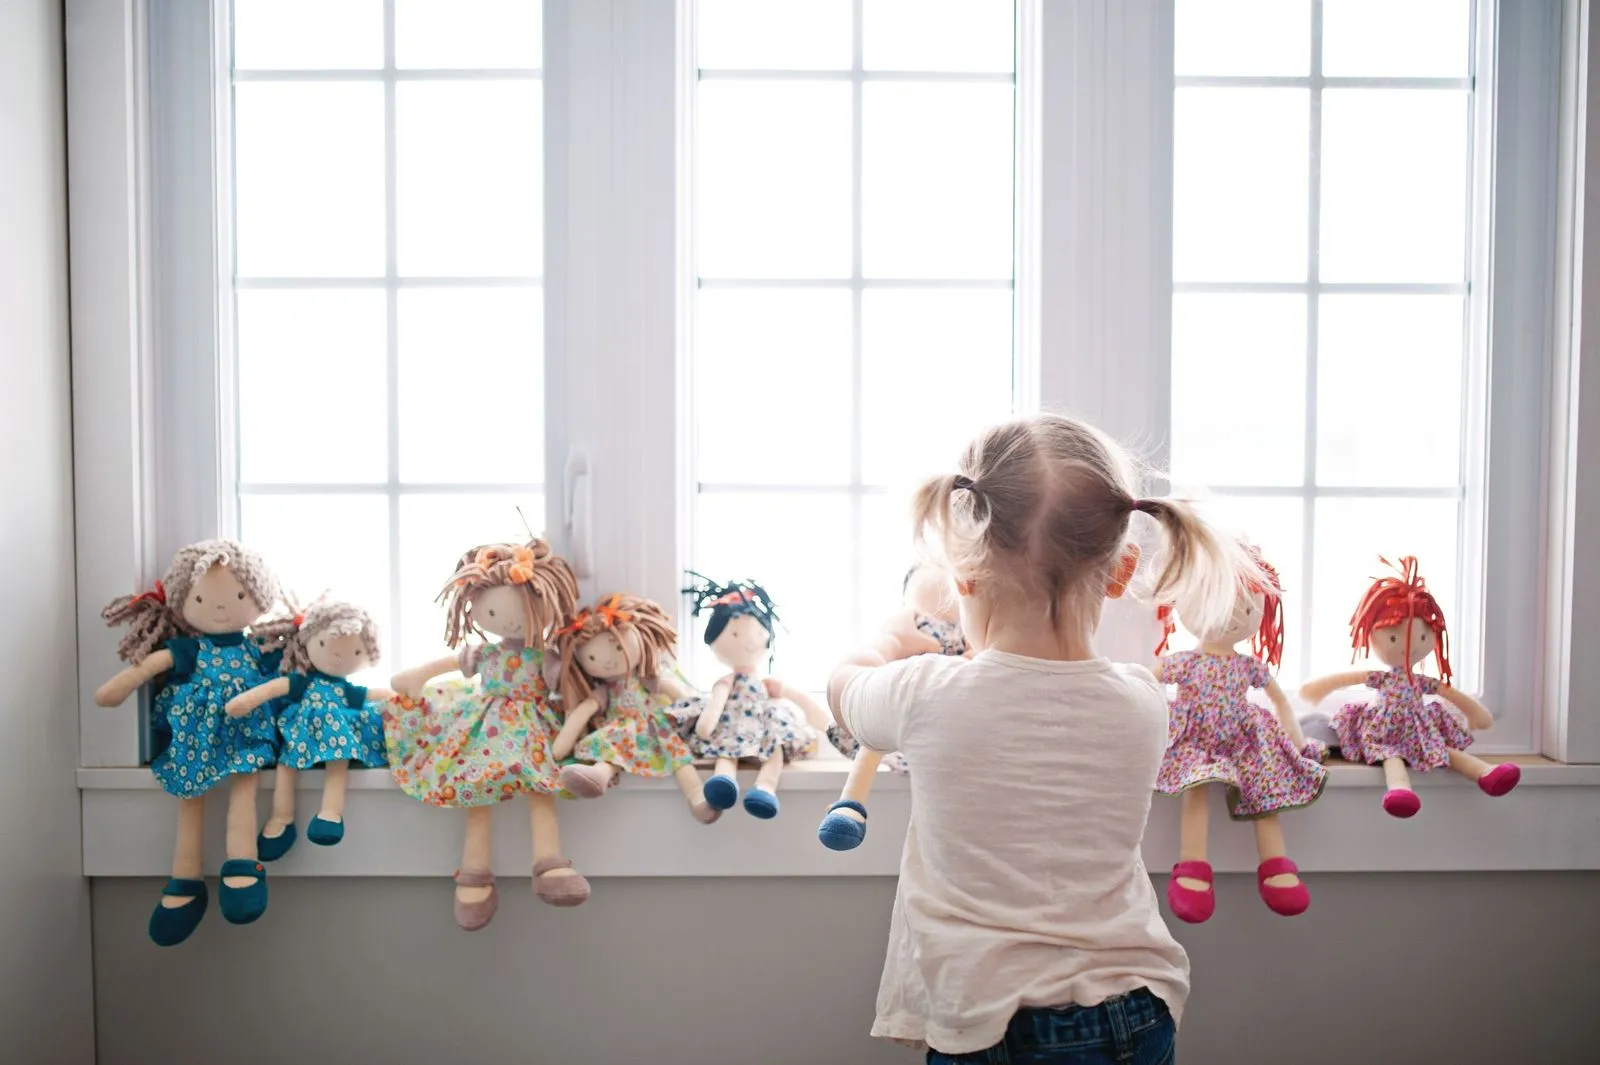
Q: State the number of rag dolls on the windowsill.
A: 8